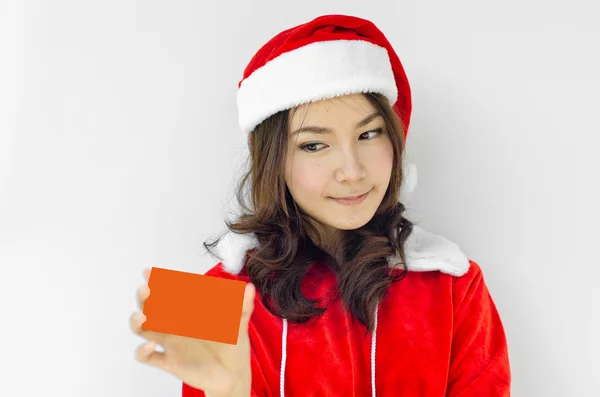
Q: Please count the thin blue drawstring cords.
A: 0